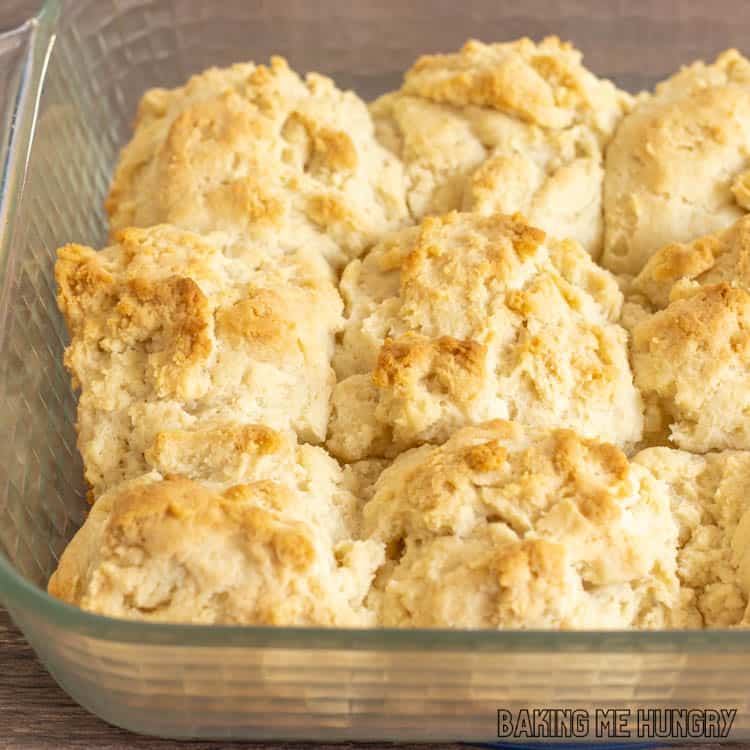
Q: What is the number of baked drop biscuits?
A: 9